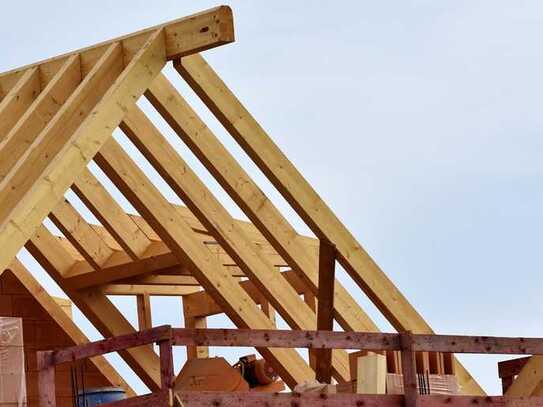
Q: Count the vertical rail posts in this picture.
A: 3